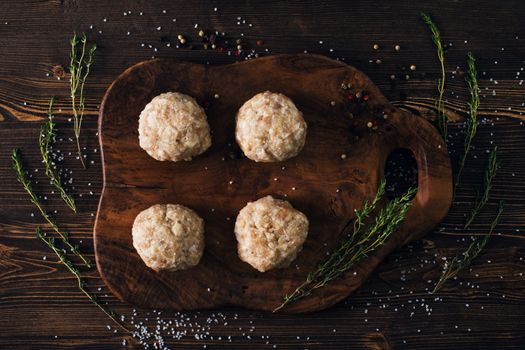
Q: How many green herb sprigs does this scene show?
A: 9